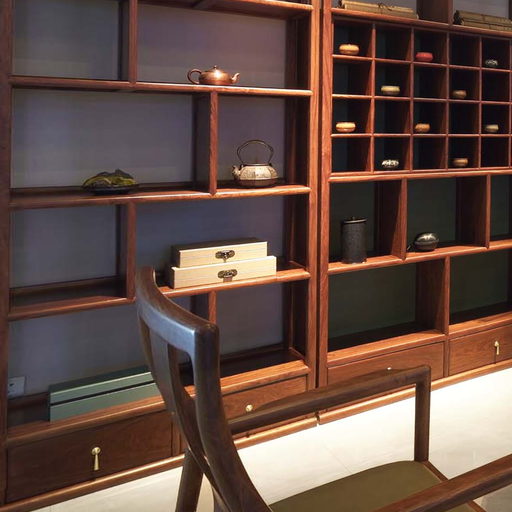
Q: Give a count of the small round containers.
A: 10